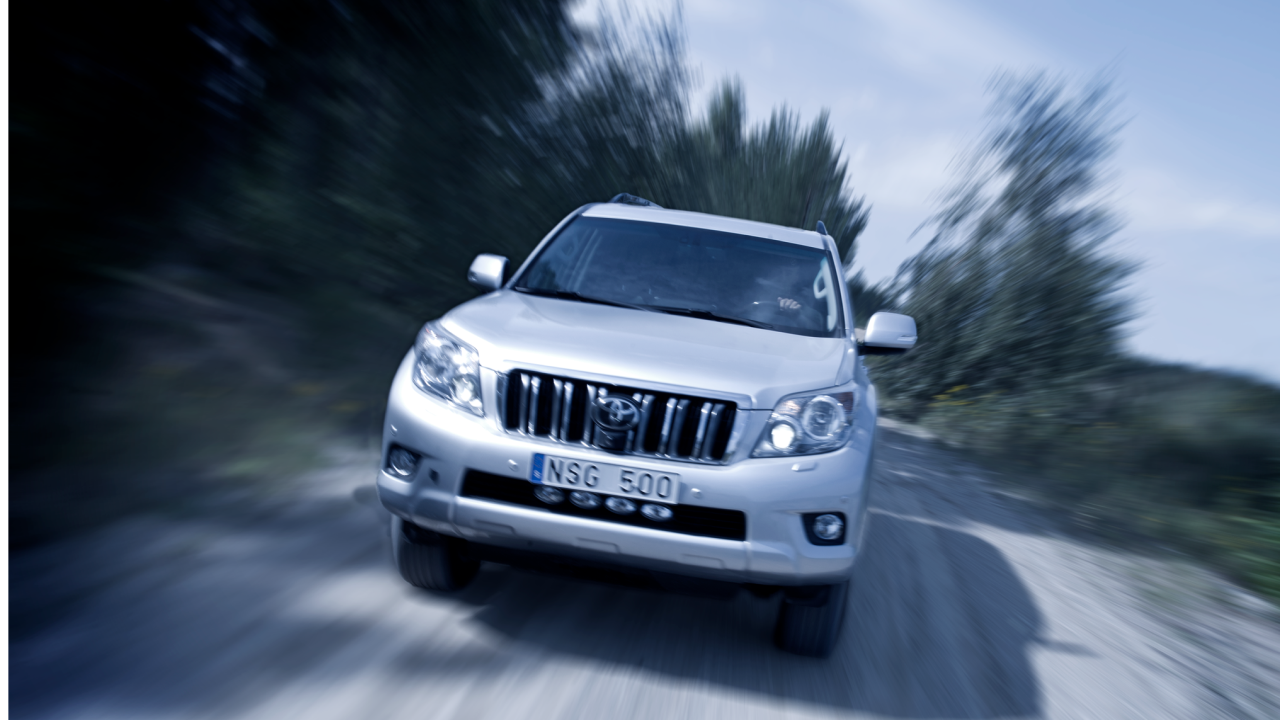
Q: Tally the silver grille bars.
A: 12